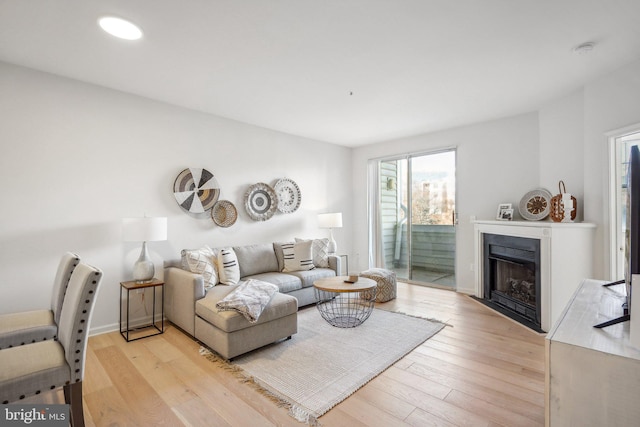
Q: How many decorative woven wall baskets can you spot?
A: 4